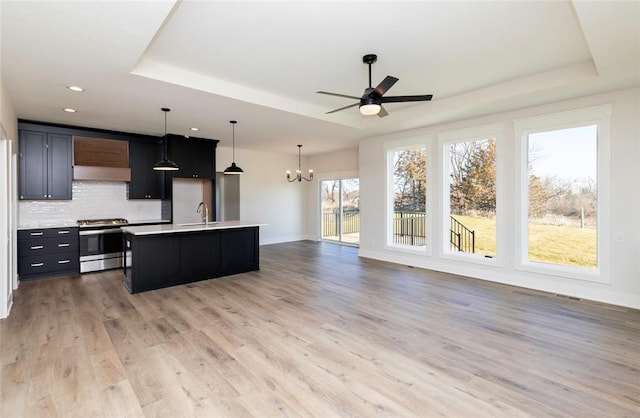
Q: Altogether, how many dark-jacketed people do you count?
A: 0